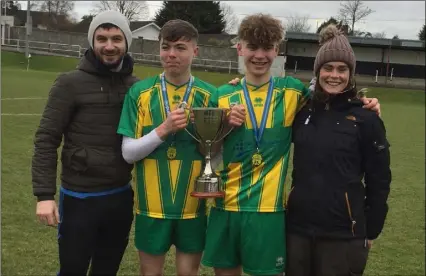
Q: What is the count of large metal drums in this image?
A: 0